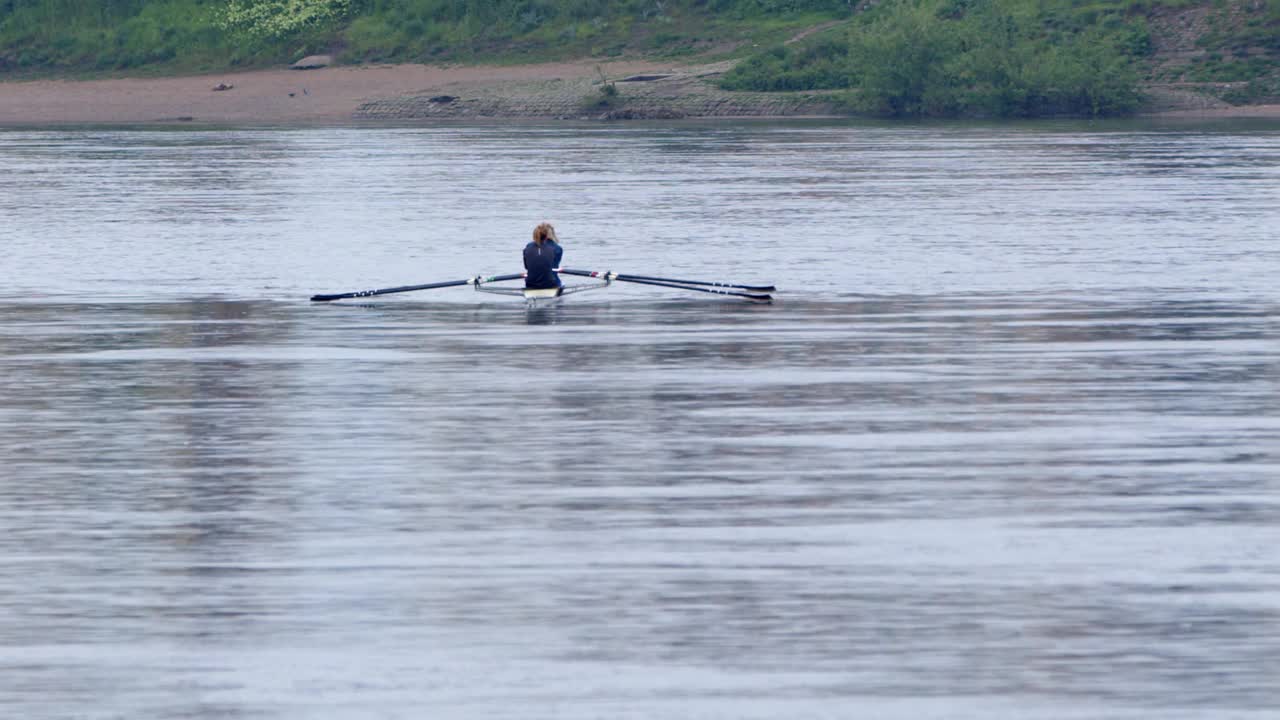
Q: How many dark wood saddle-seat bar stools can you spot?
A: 0